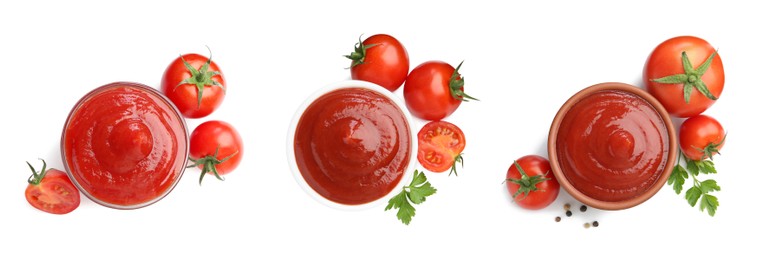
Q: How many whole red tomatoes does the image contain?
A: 7